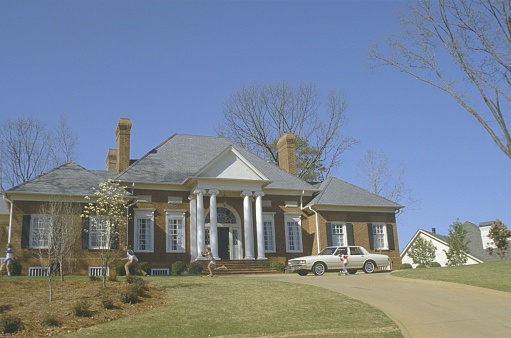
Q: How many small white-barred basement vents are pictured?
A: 3